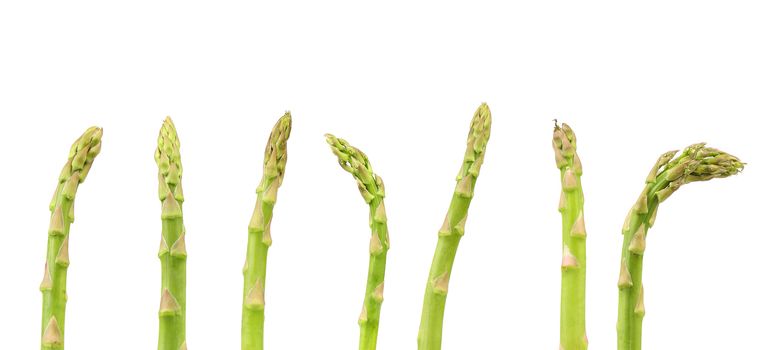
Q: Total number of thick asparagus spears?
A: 7